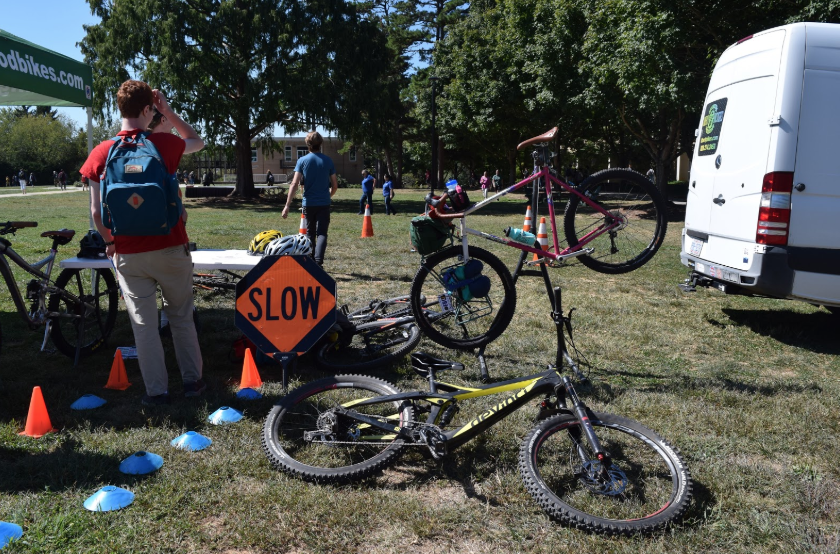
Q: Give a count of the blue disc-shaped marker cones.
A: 7